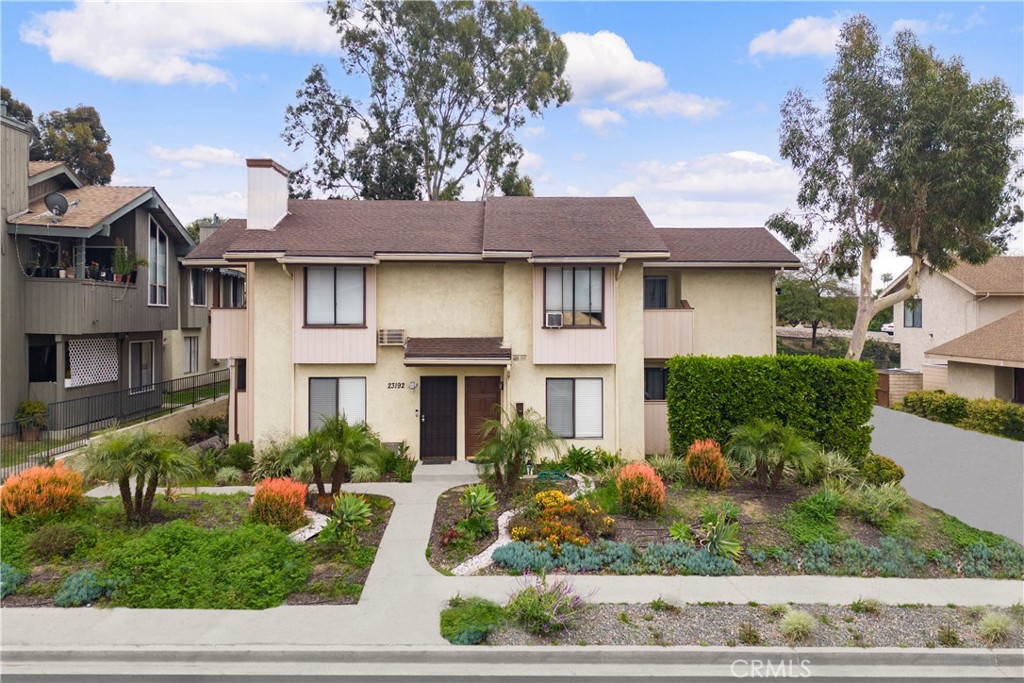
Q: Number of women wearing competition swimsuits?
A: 0